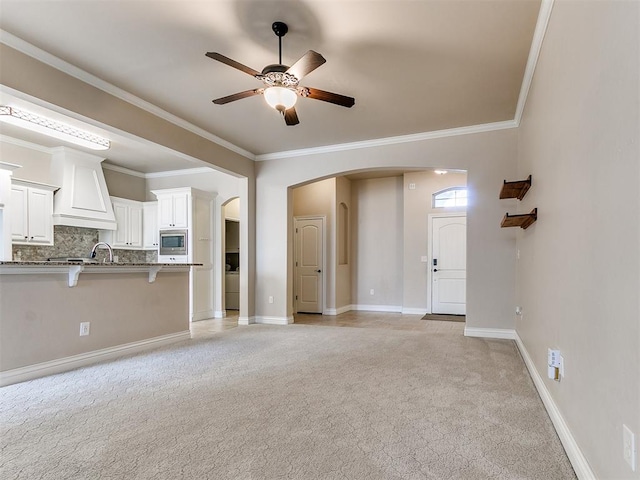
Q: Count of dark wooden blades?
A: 5